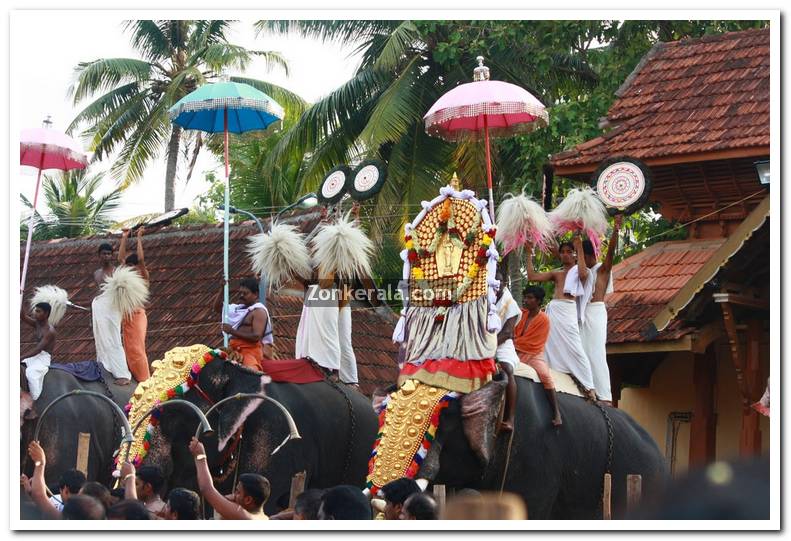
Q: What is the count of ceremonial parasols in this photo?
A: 3